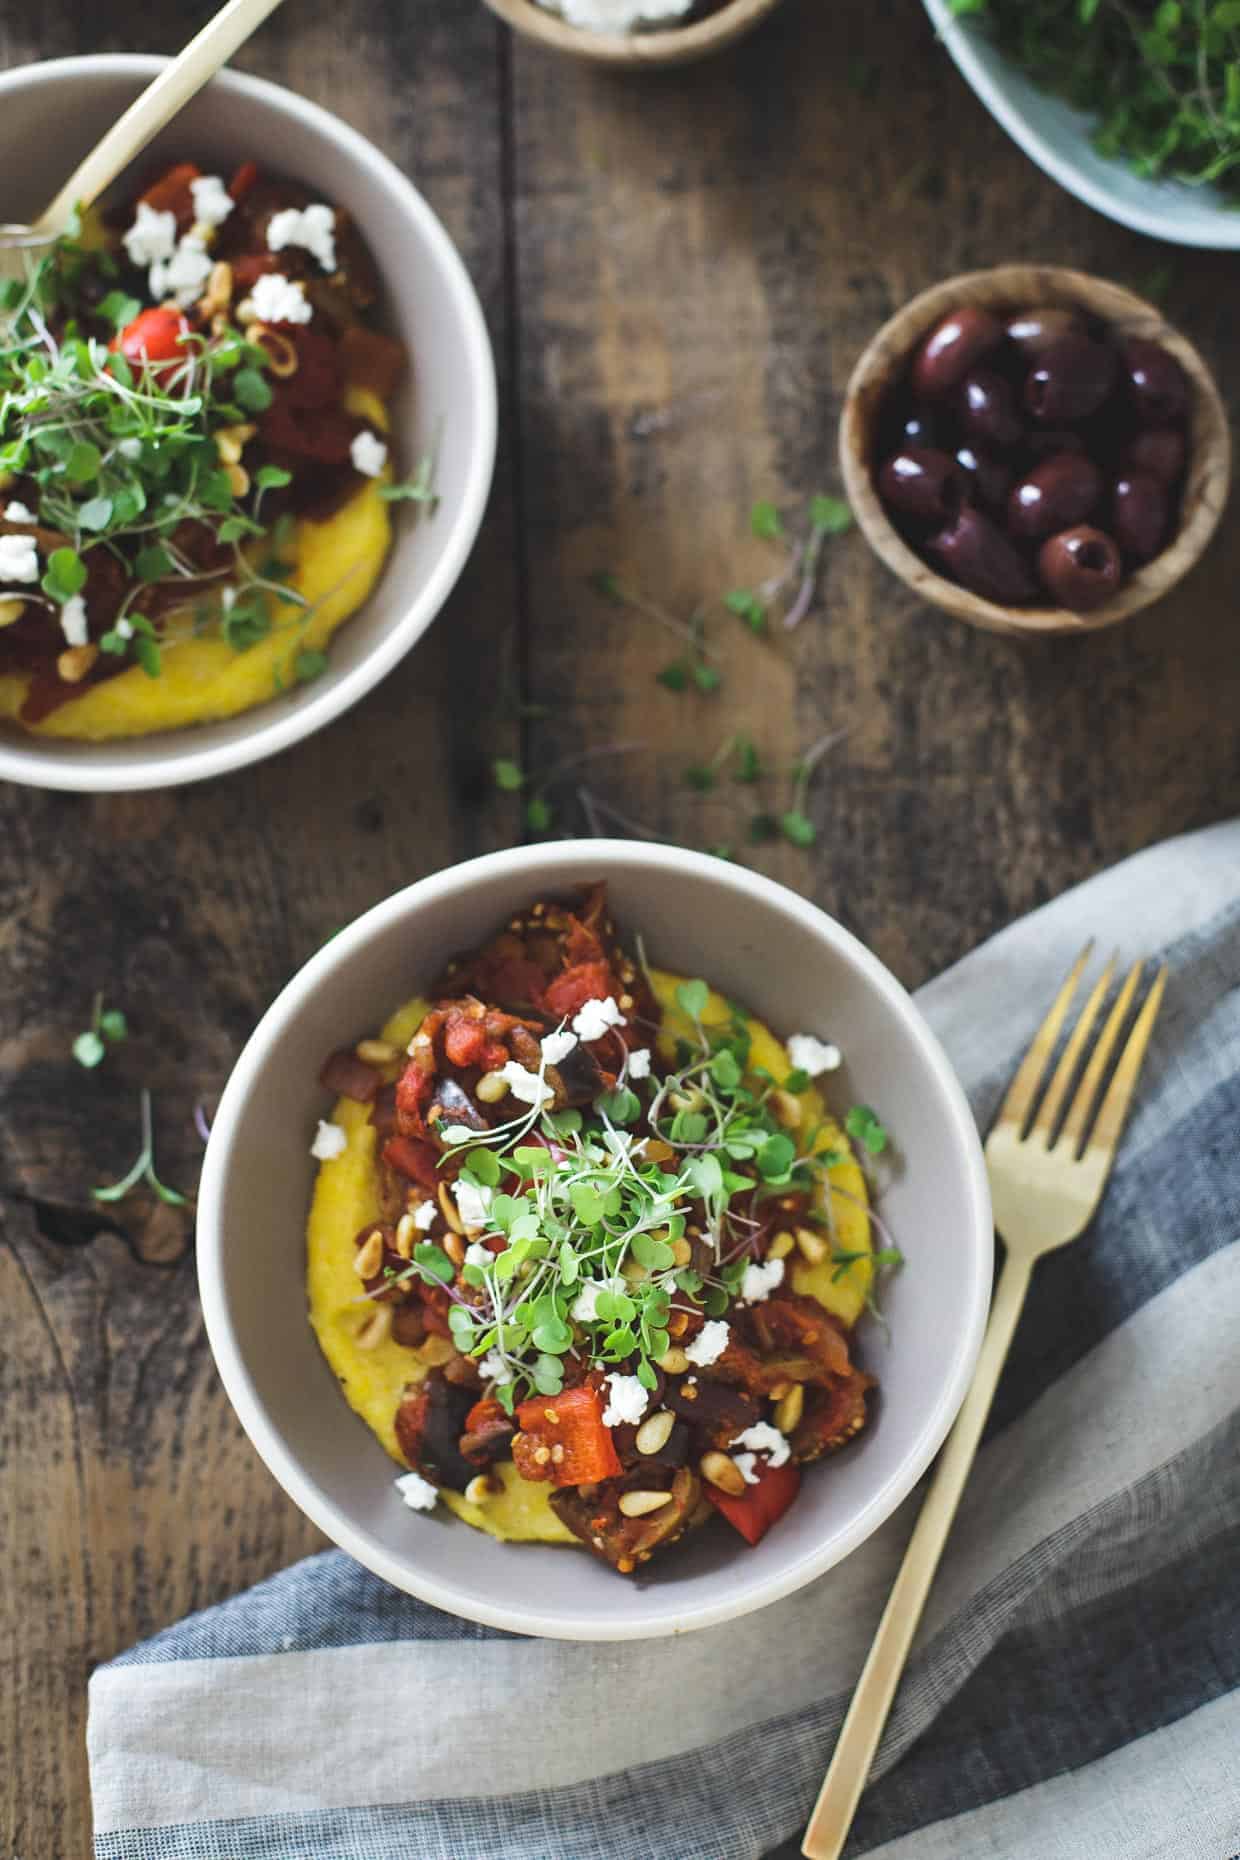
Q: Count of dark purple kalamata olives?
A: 14